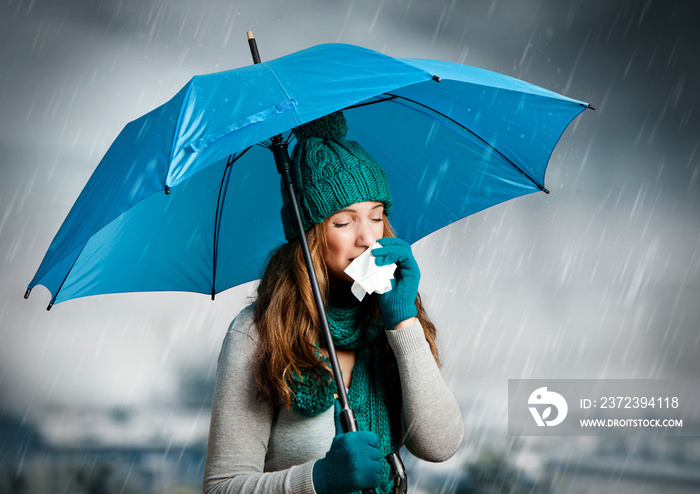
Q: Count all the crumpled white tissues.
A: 1